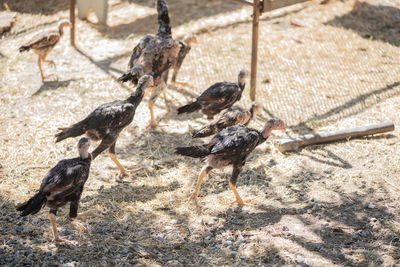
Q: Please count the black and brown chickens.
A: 8